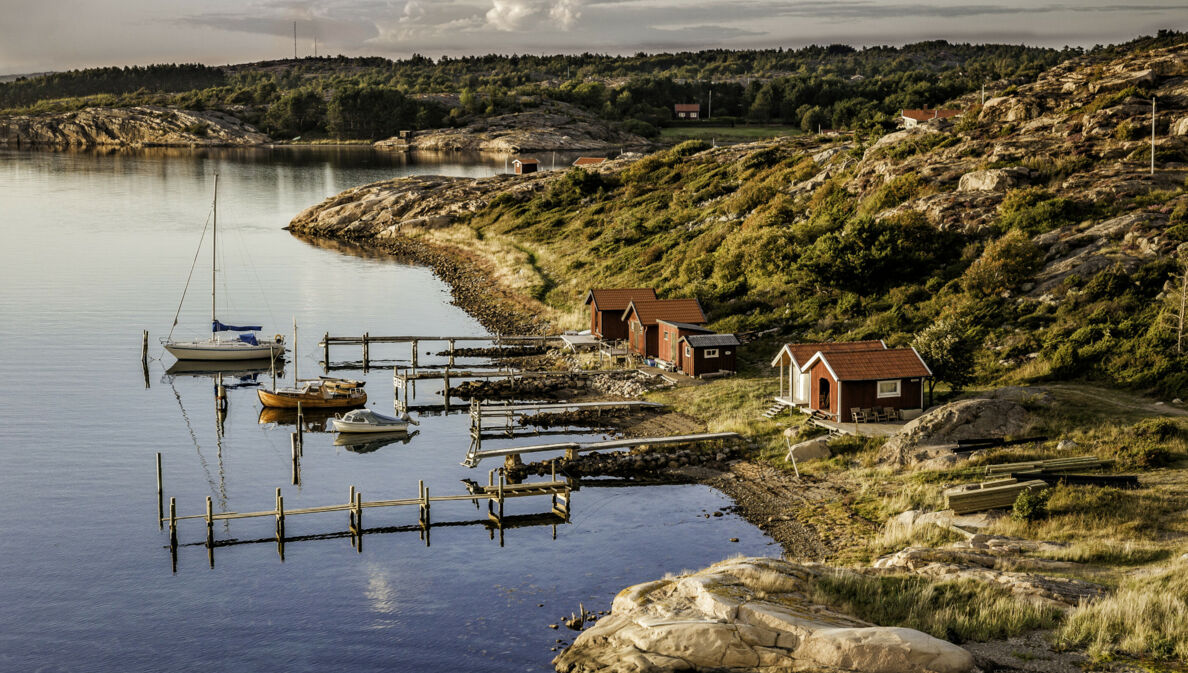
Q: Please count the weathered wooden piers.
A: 5